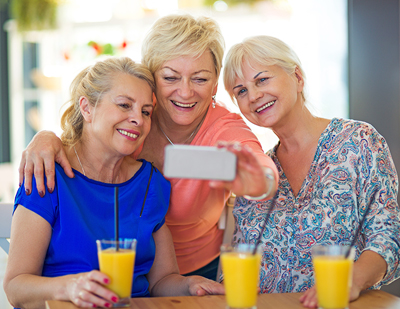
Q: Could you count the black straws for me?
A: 3